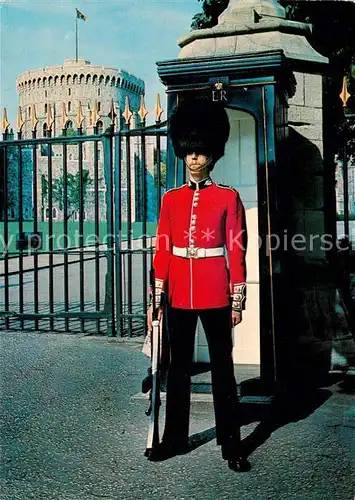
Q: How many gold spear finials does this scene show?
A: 12